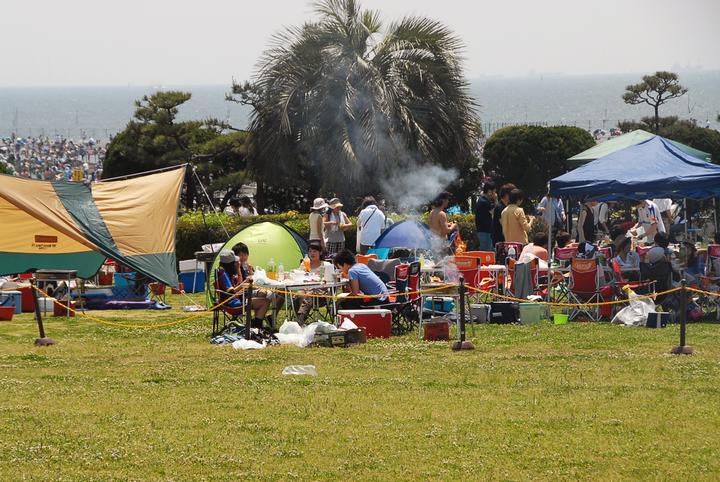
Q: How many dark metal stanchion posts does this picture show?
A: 4